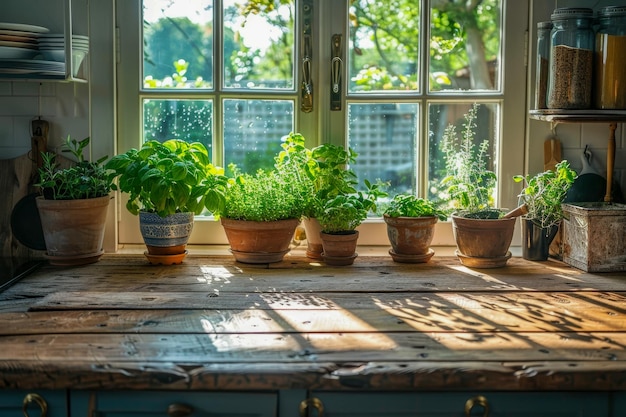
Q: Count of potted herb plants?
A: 8